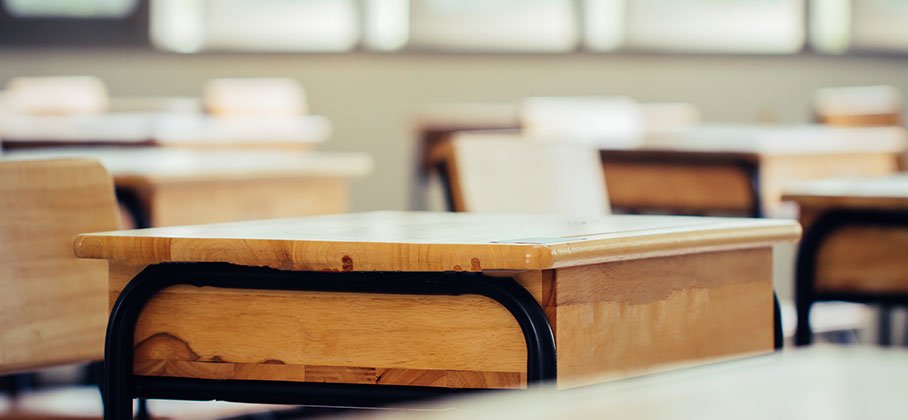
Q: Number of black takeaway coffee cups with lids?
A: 0